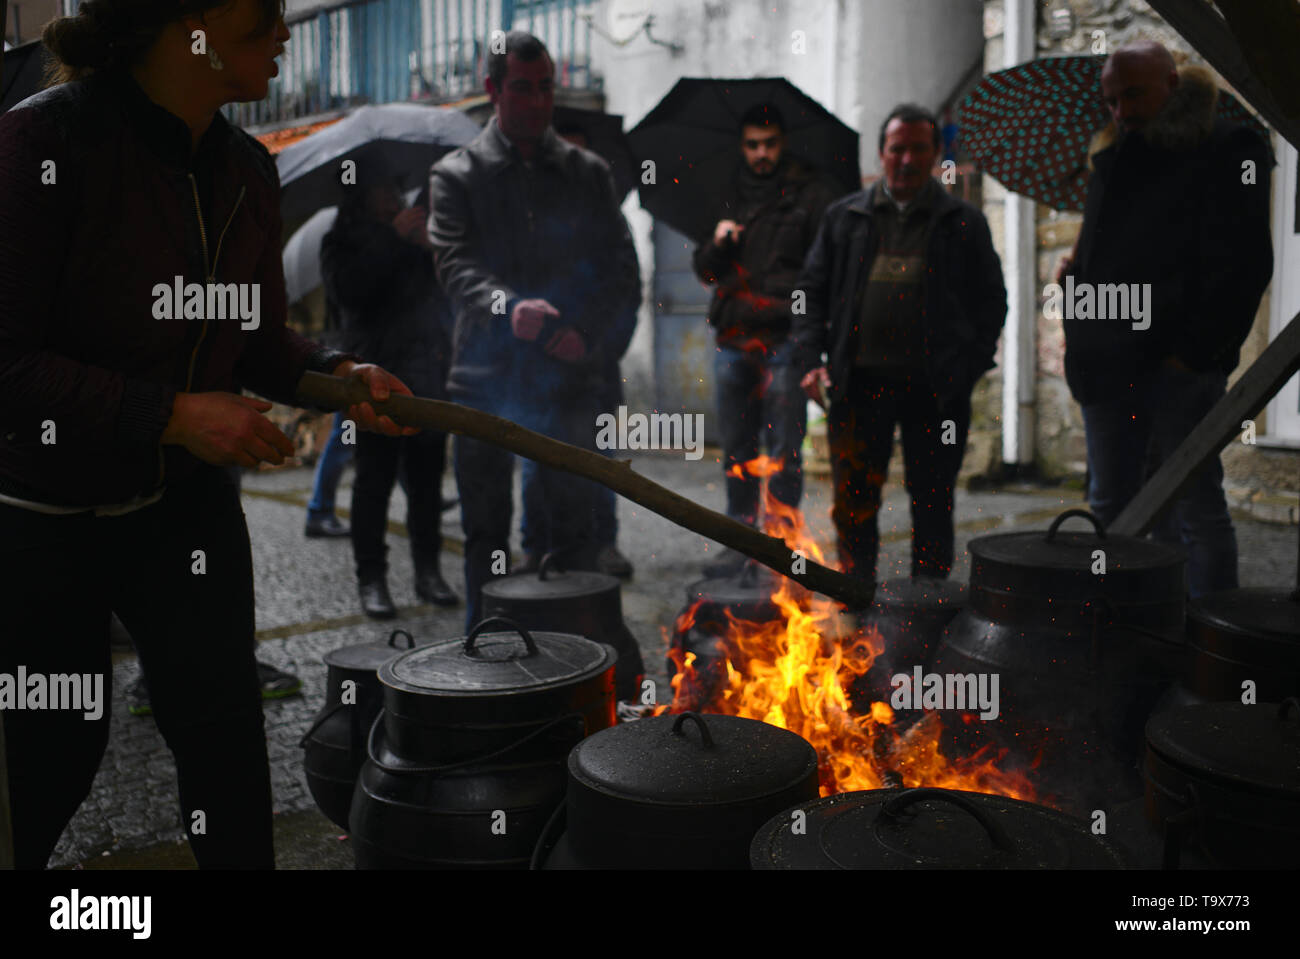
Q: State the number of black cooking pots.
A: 10